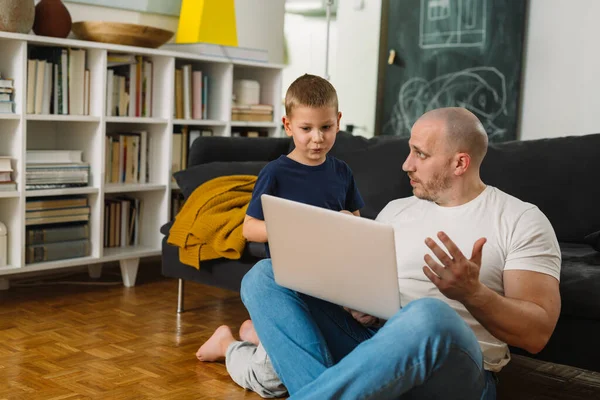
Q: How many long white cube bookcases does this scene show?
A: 1